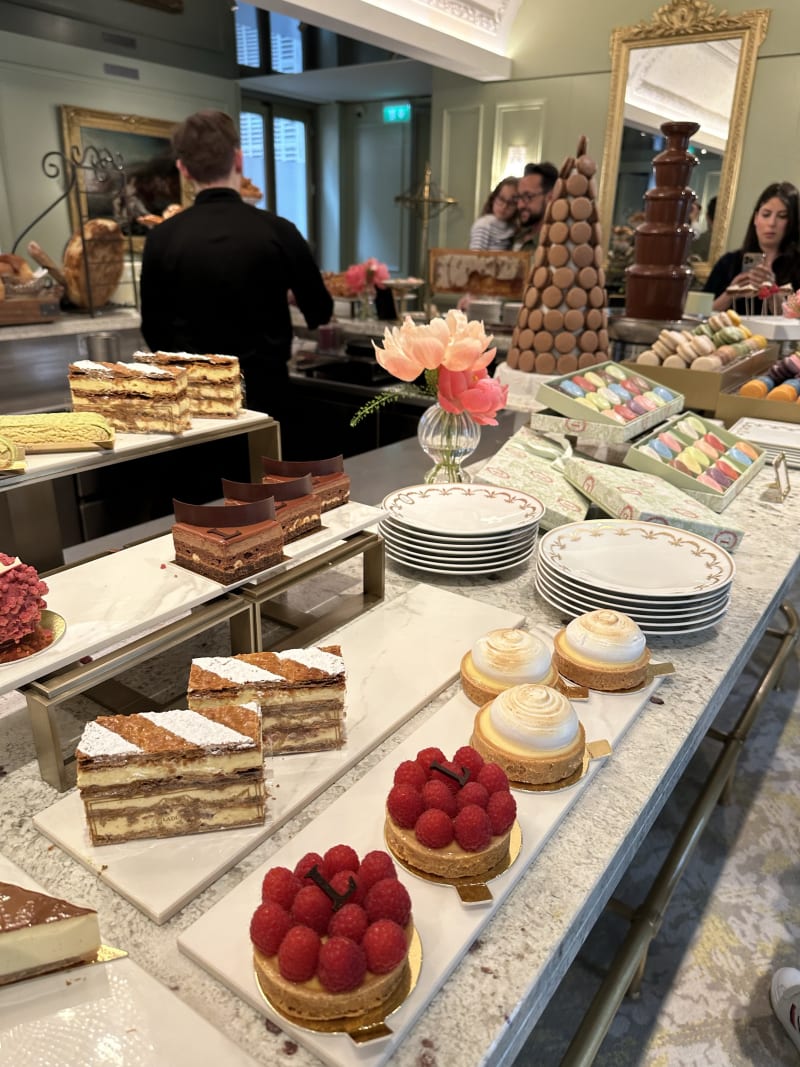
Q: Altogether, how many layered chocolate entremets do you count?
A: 3